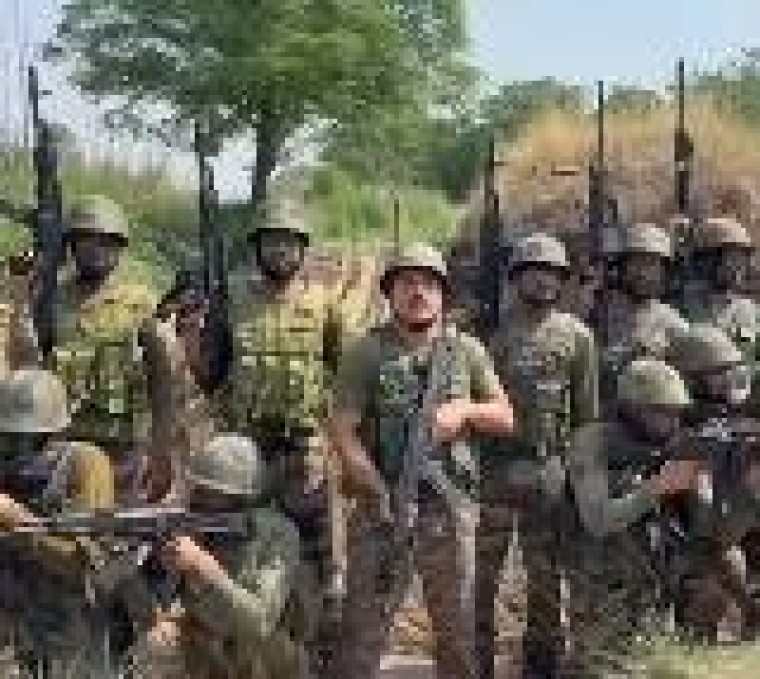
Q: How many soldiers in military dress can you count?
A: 10